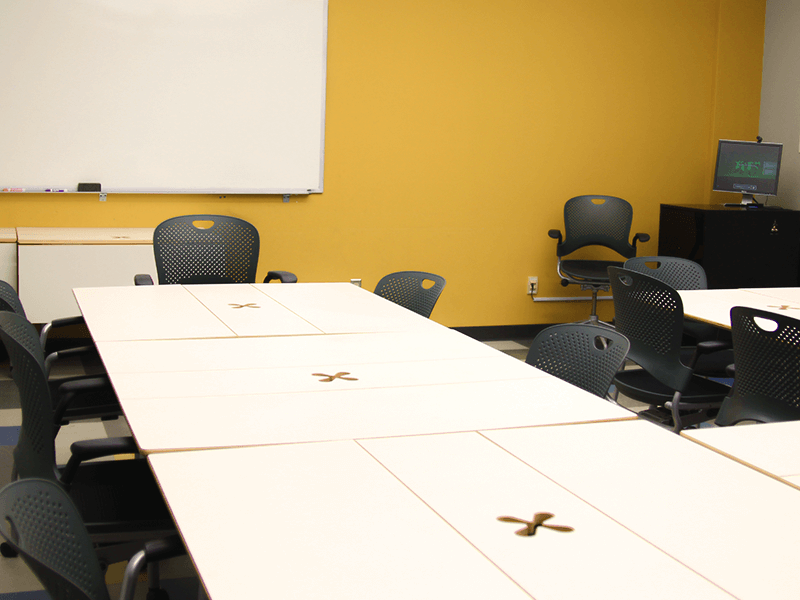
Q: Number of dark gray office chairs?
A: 10